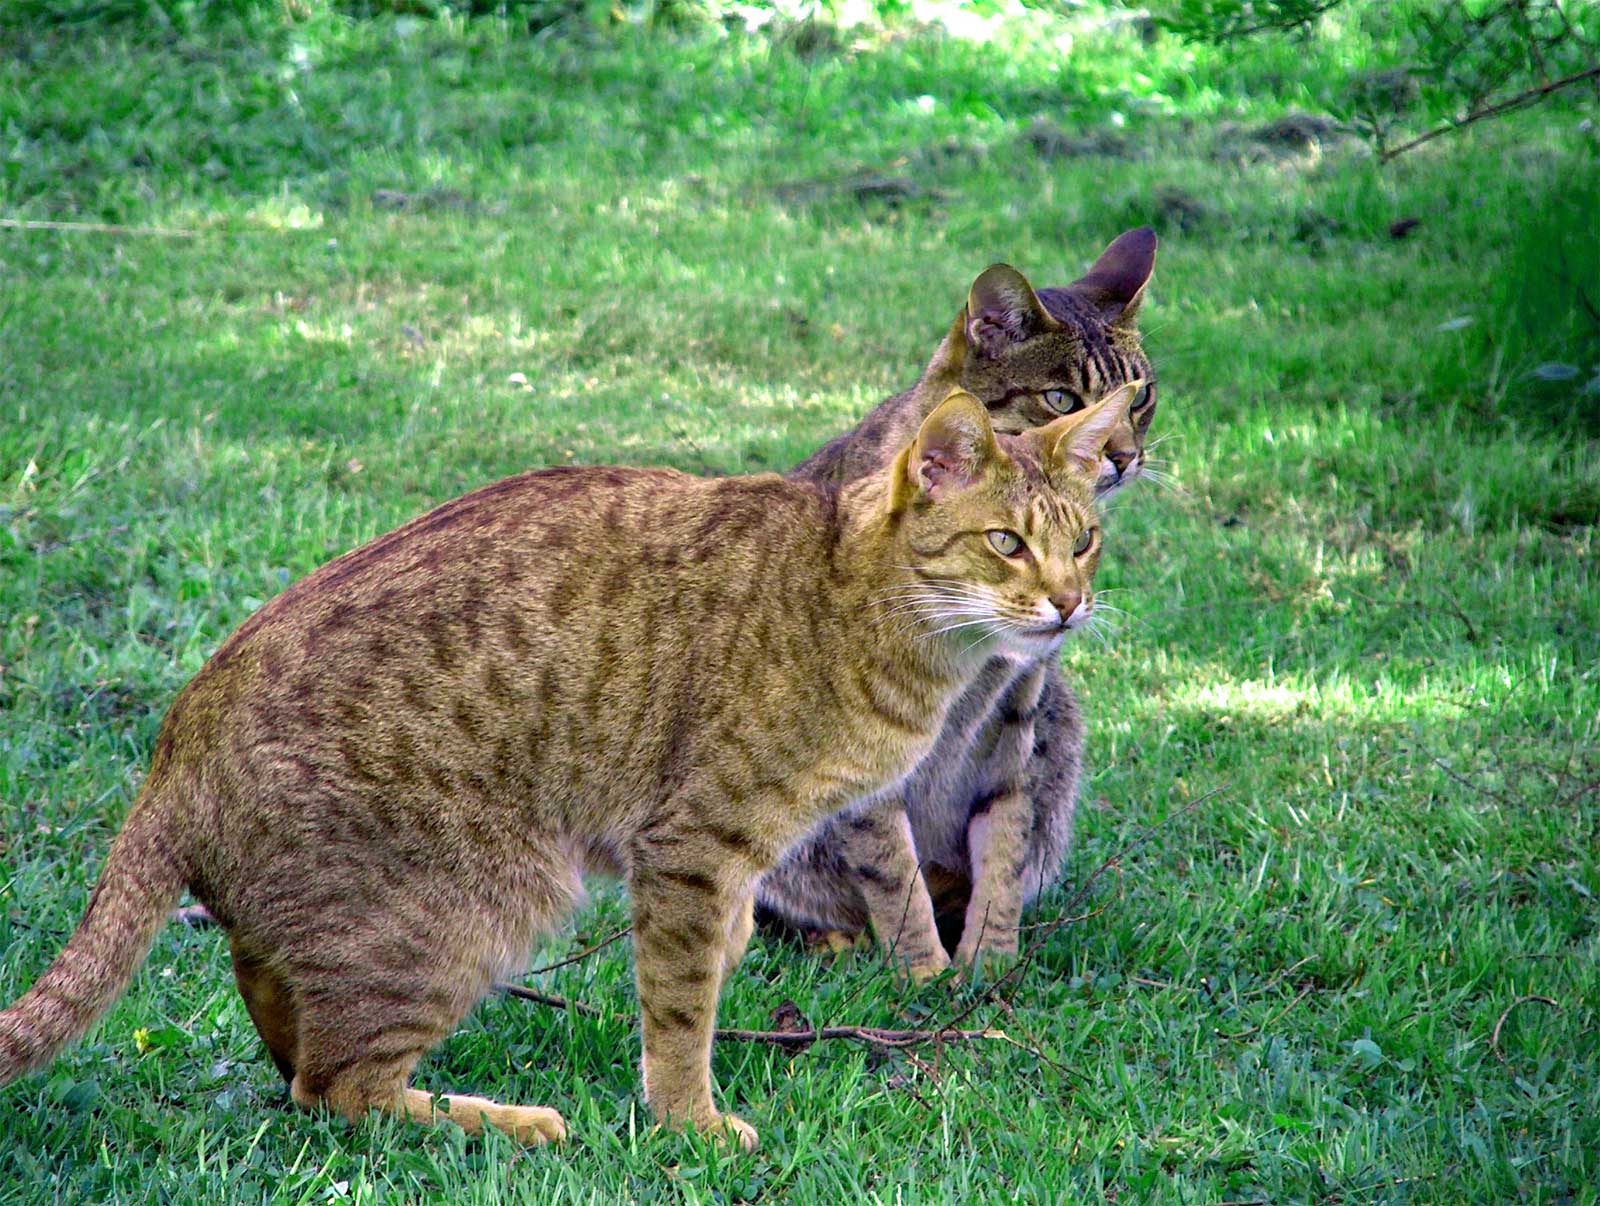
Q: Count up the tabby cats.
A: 2